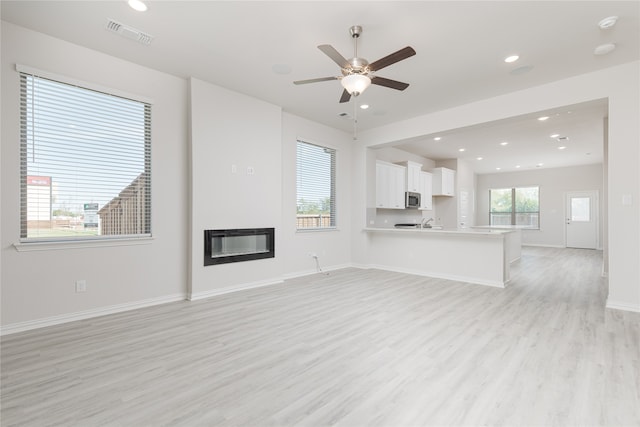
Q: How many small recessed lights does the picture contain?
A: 13